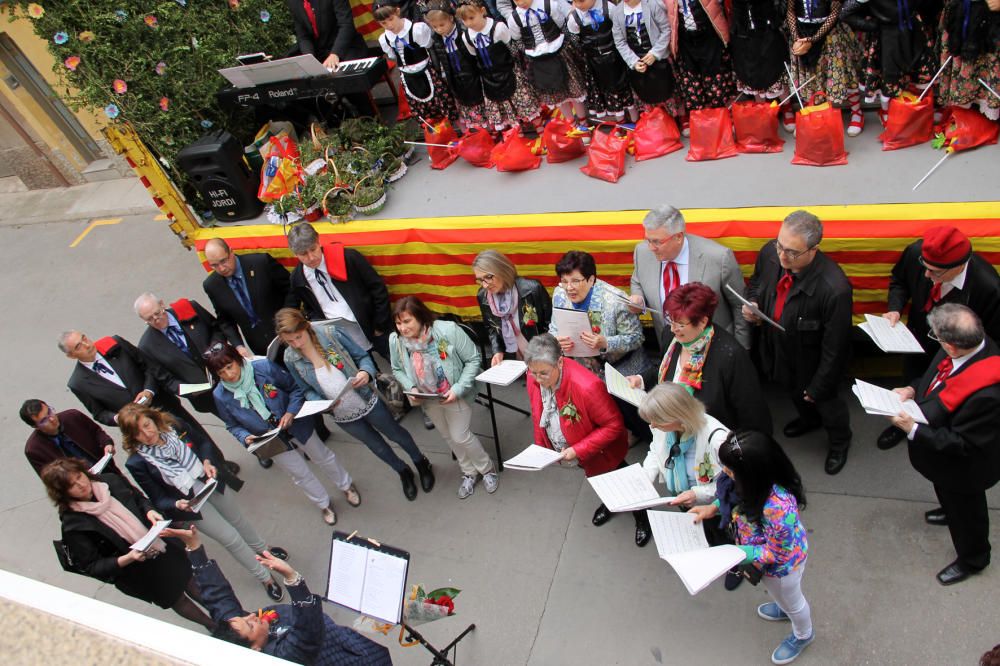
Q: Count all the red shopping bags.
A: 11